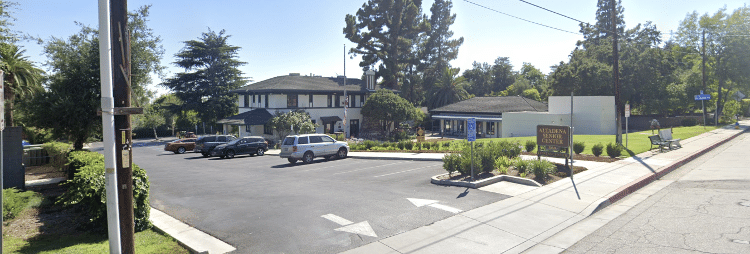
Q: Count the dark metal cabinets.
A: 1